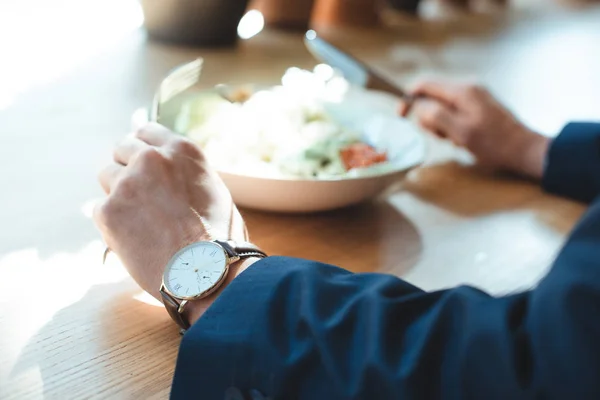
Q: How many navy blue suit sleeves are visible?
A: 2